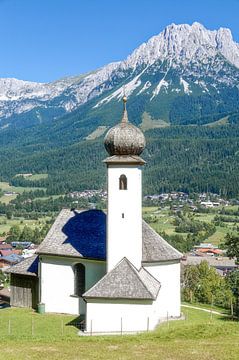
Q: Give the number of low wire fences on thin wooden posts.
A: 1